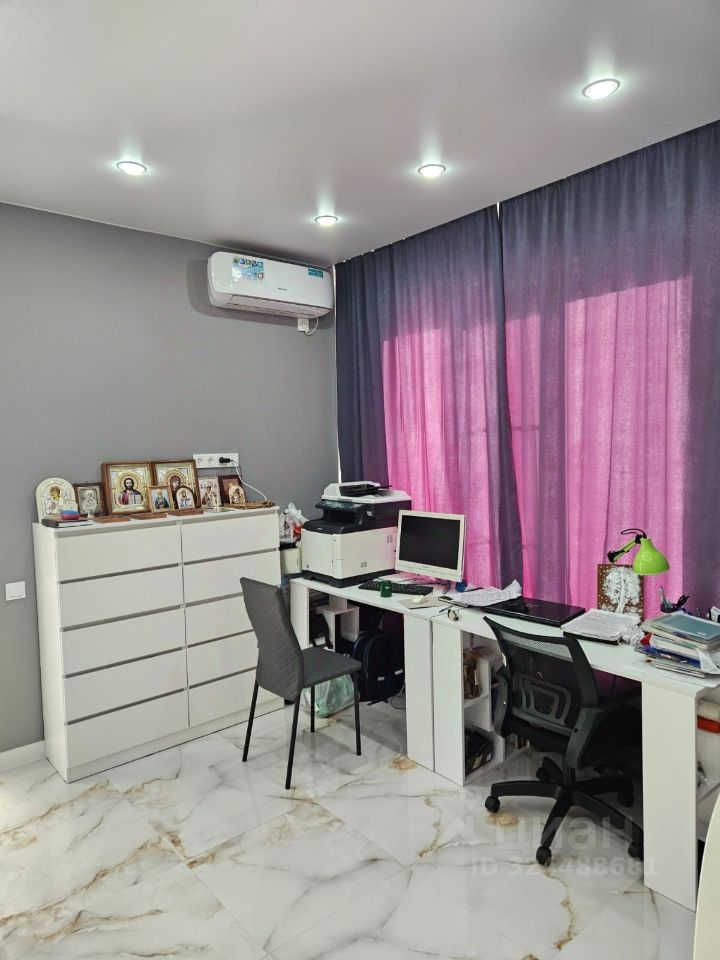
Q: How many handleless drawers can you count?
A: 10